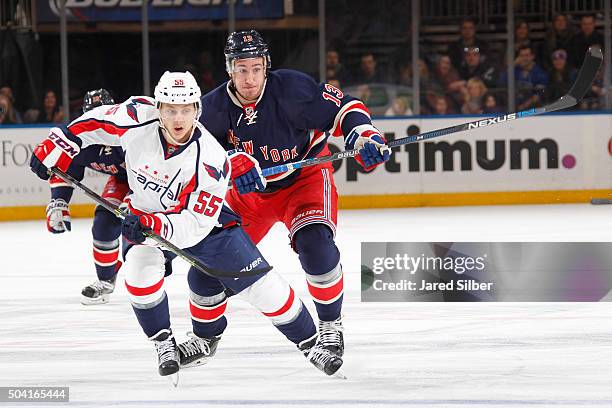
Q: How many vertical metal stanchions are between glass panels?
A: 7